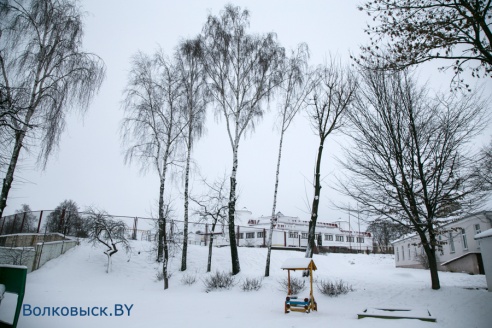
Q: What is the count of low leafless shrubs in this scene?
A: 6